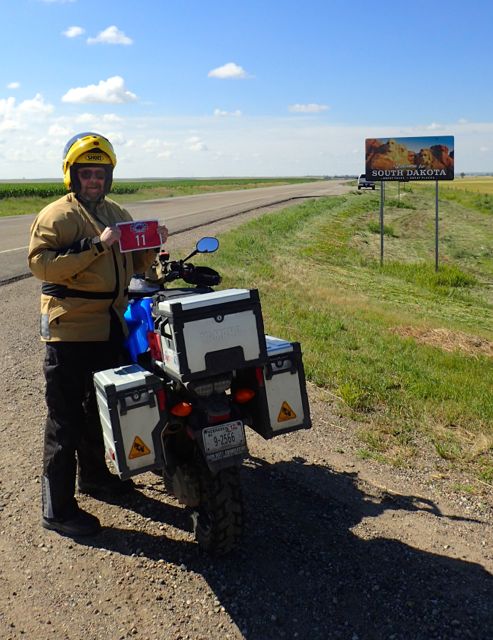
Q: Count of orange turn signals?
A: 2